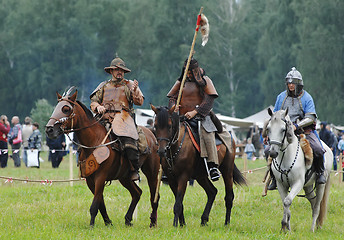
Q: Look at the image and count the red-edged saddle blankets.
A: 1